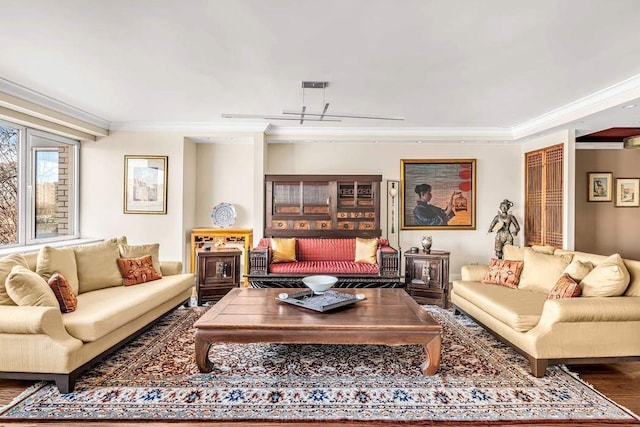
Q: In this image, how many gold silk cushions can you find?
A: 2